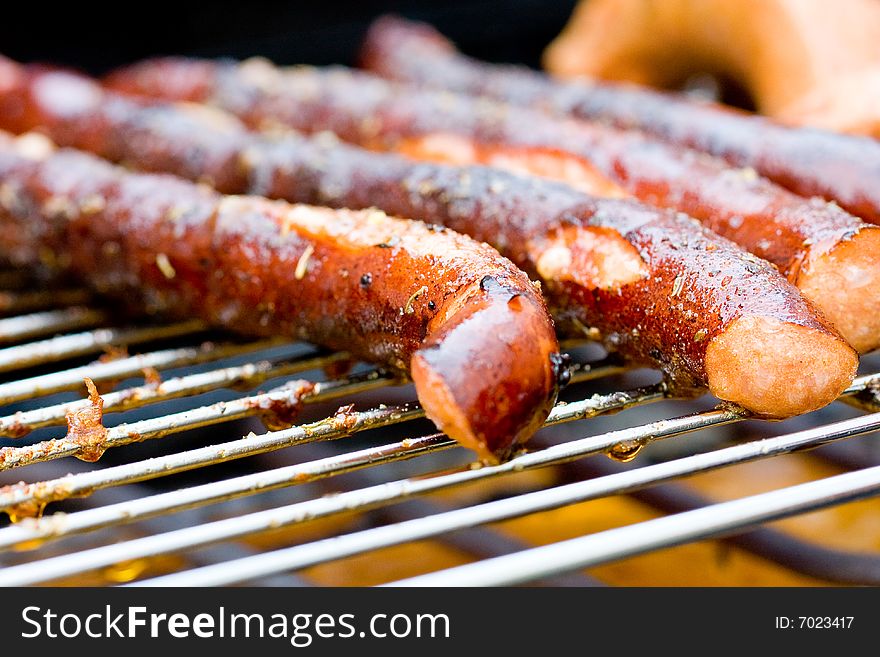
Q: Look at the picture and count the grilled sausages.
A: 4